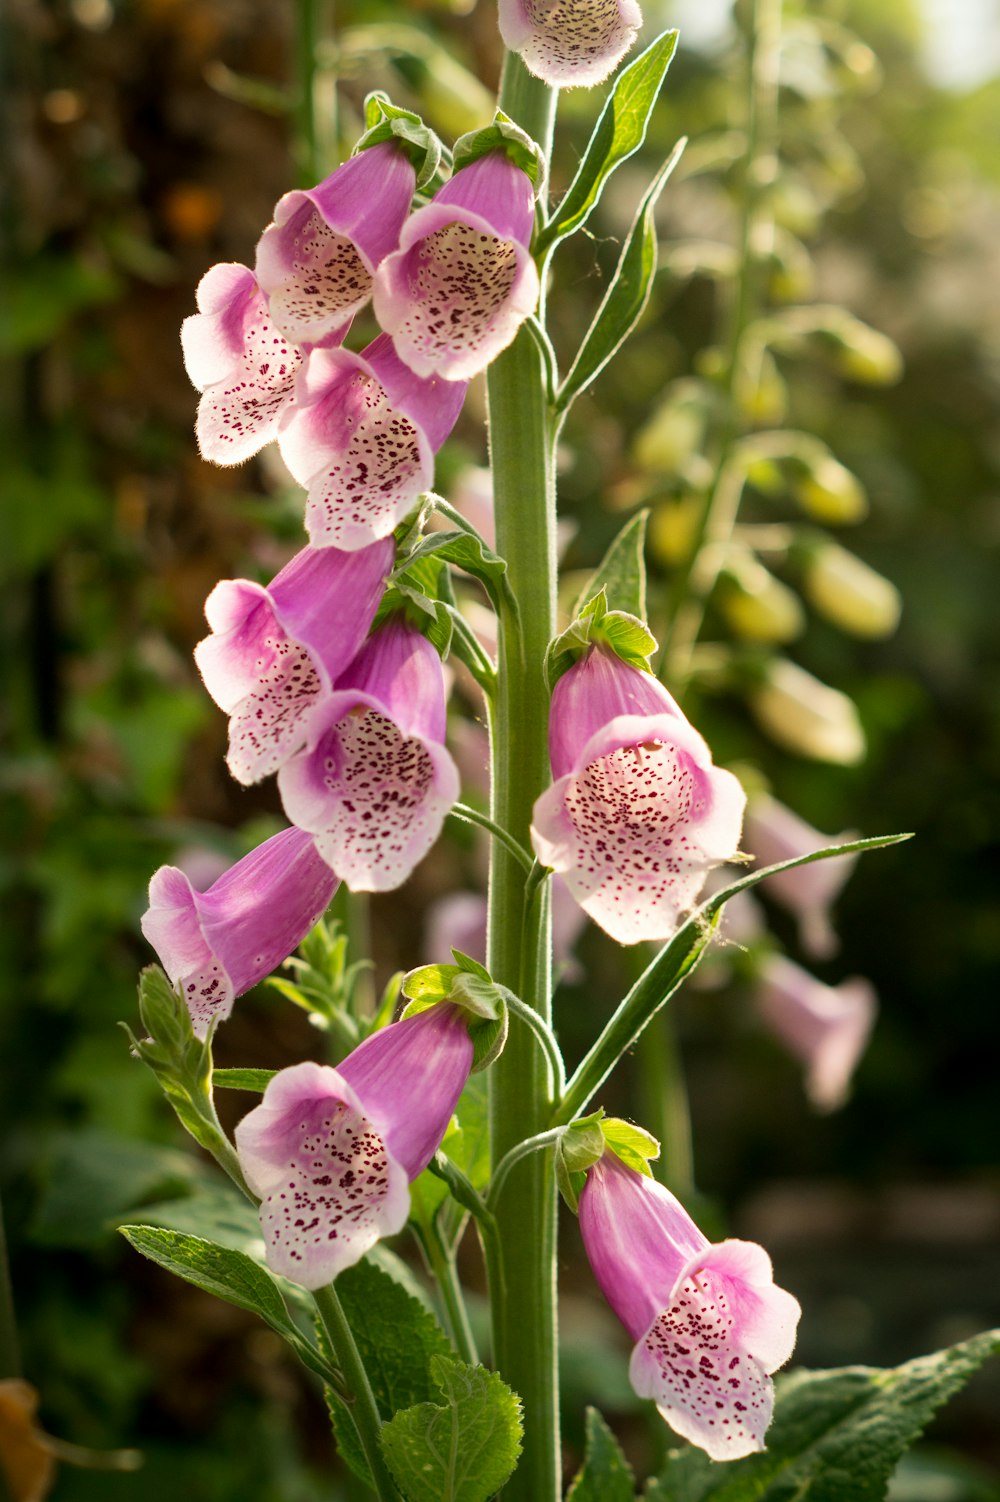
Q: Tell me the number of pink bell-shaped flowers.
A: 11